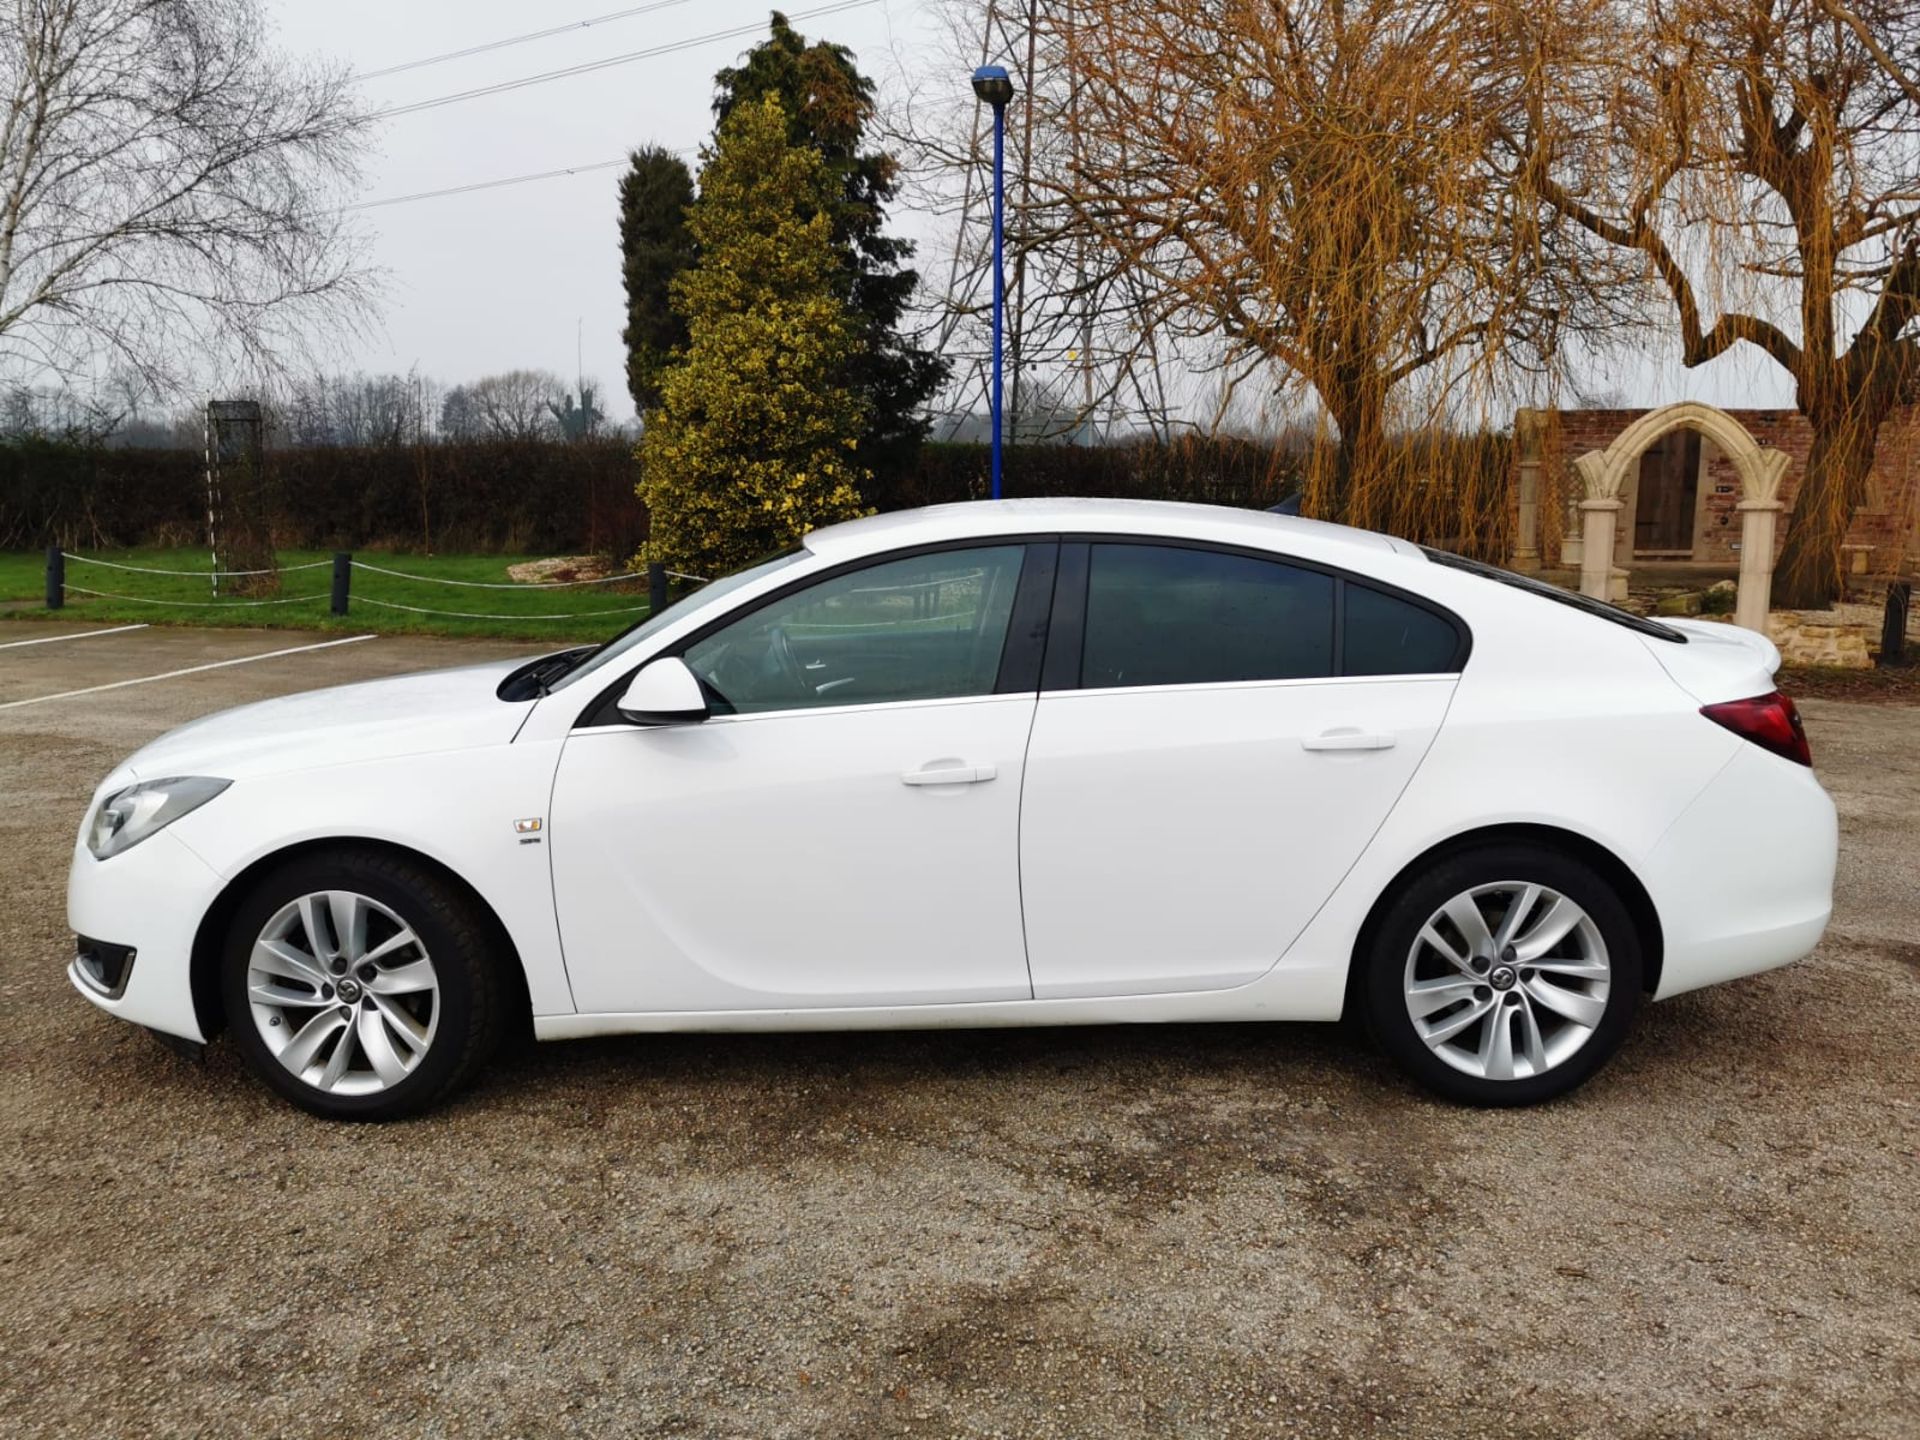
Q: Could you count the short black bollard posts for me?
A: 4